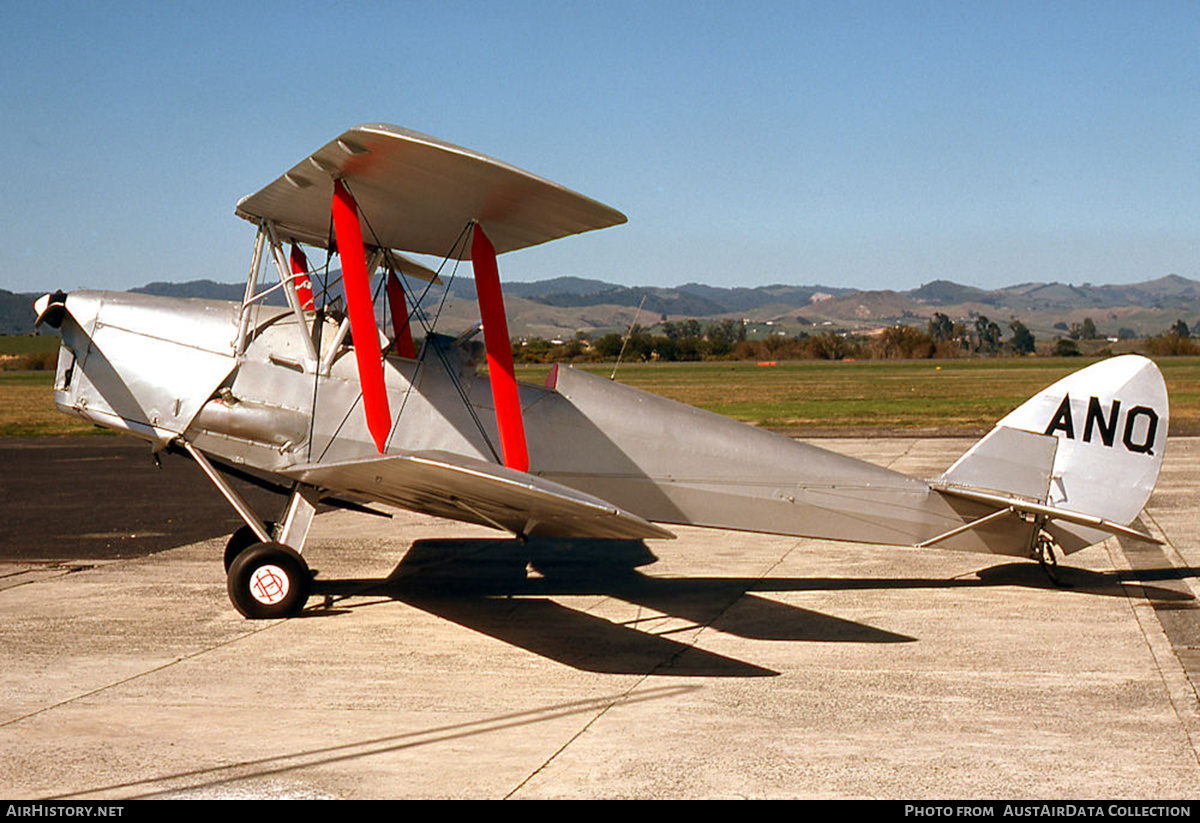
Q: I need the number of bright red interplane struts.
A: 4